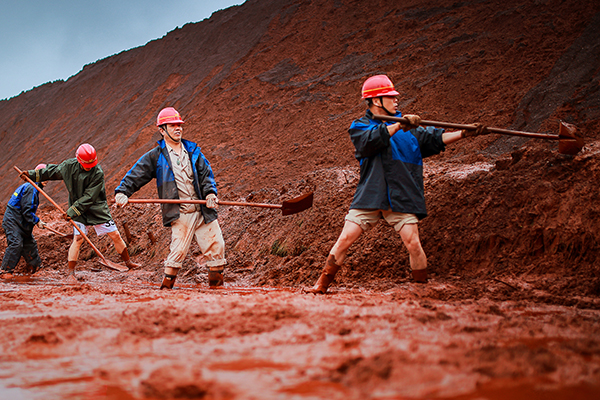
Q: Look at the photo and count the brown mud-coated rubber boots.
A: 6